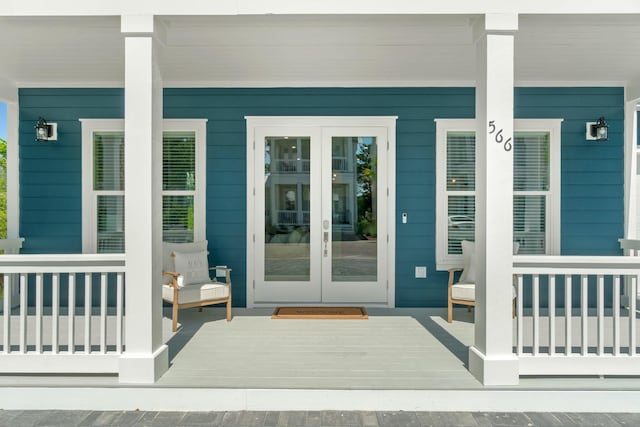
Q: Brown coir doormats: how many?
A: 1